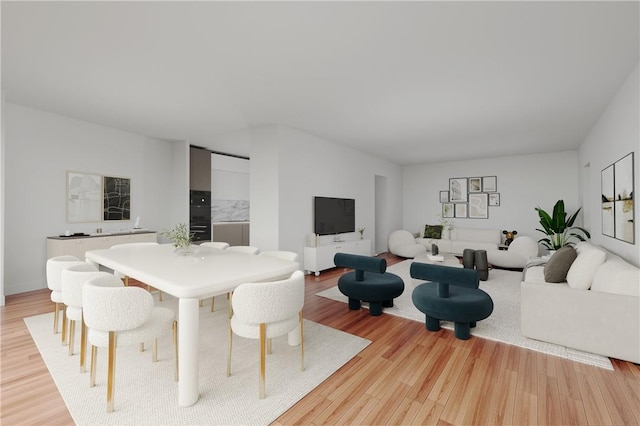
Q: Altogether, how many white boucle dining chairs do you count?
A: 8